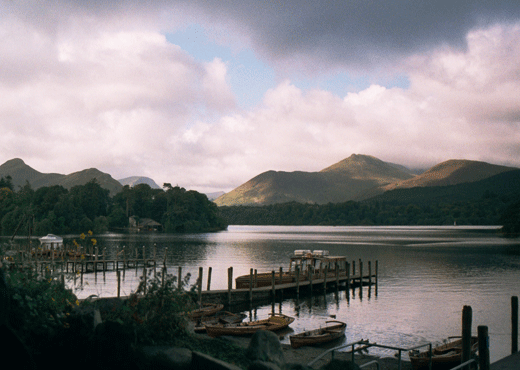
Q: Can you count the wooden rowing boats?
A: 5